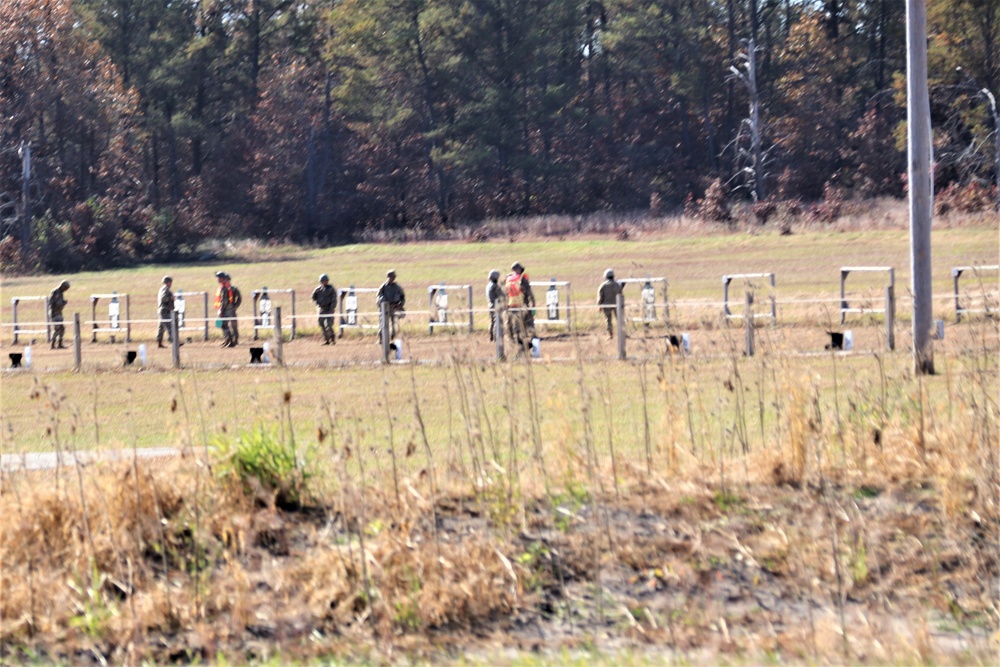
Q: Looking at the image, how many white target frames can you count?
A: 11